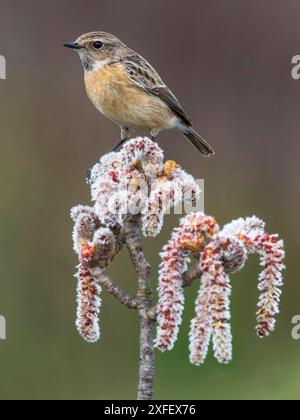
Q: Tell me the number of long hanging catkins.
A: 5